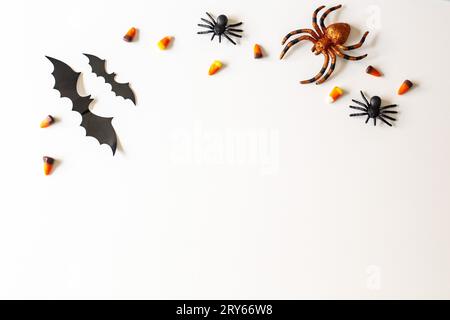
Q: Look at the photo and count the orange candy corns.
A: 9